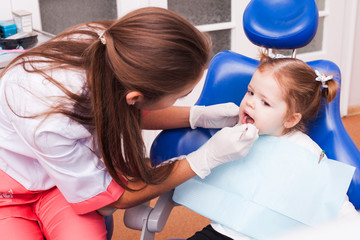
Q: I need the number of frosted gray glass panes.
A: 5